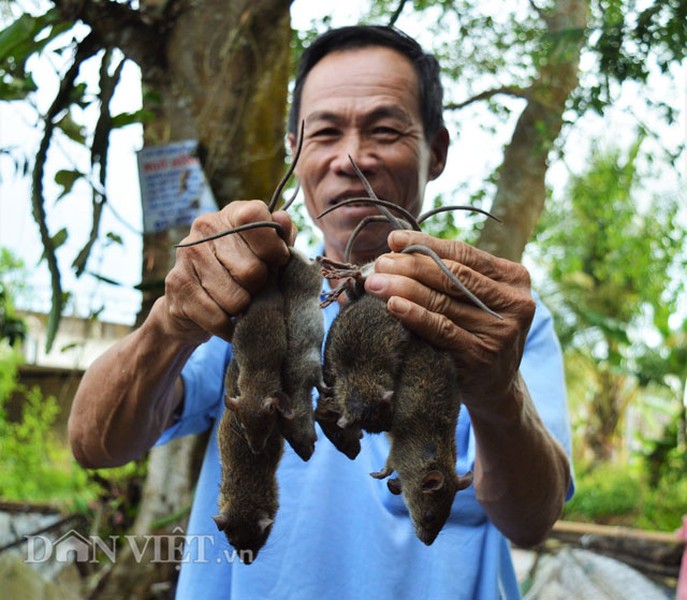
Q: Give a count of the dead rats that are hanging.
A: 6